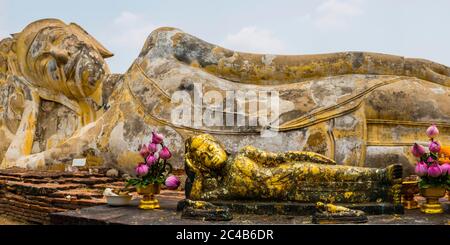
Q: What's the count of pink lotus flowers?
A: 13